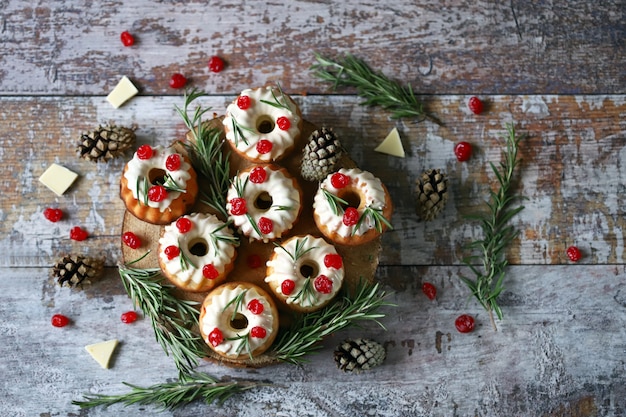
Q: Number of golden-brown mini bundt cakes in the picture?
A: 7